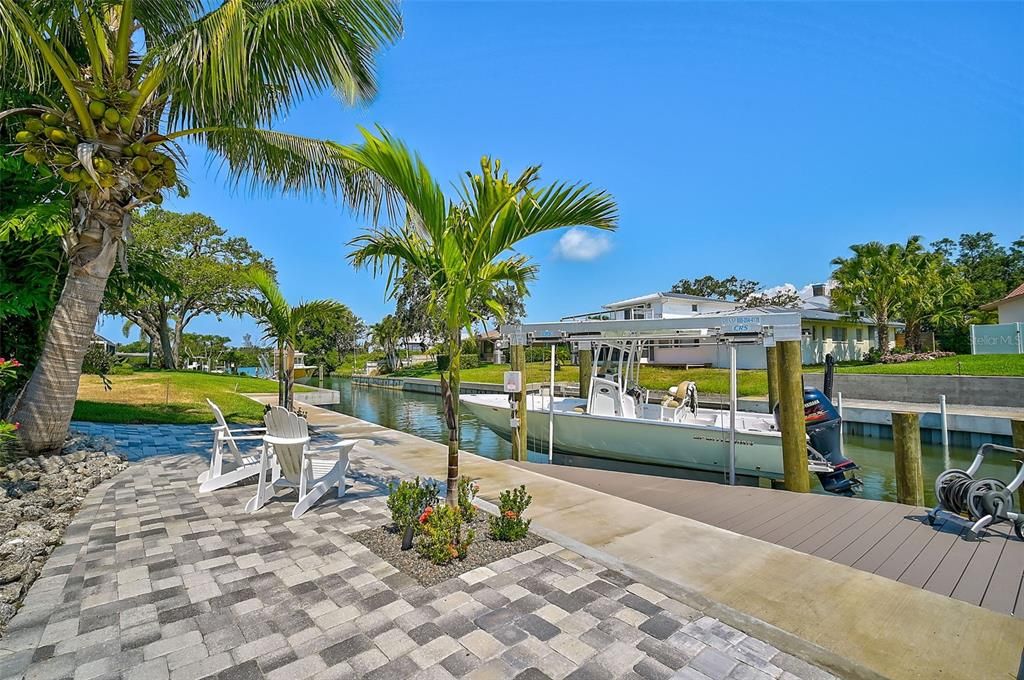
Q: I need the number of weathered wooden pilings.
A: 6